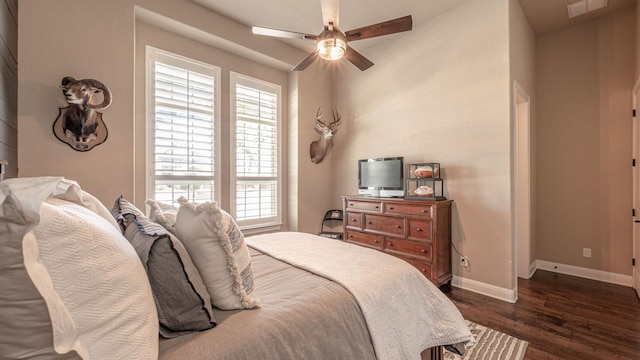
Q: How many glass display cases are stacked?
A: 2